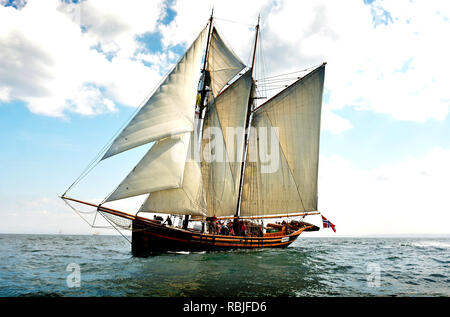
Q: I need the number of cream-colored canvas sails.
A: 6